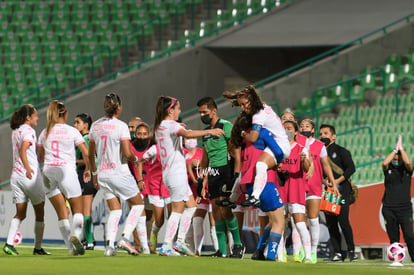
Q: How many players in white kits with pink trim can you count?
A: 5